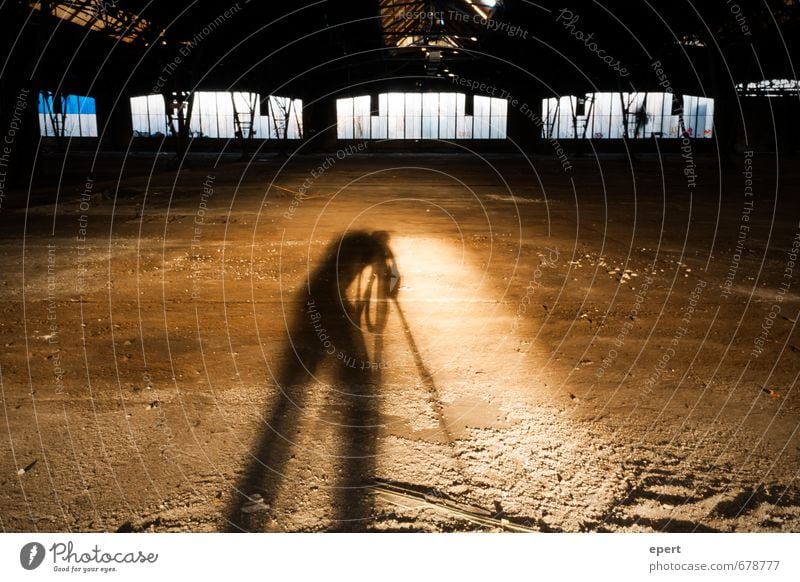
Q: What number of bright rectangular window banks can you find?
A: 4